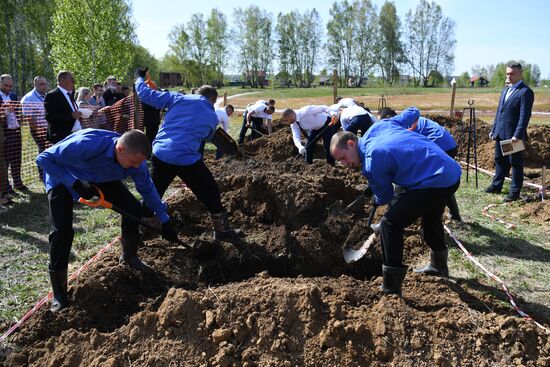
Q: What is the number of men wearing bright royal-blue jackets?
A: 4